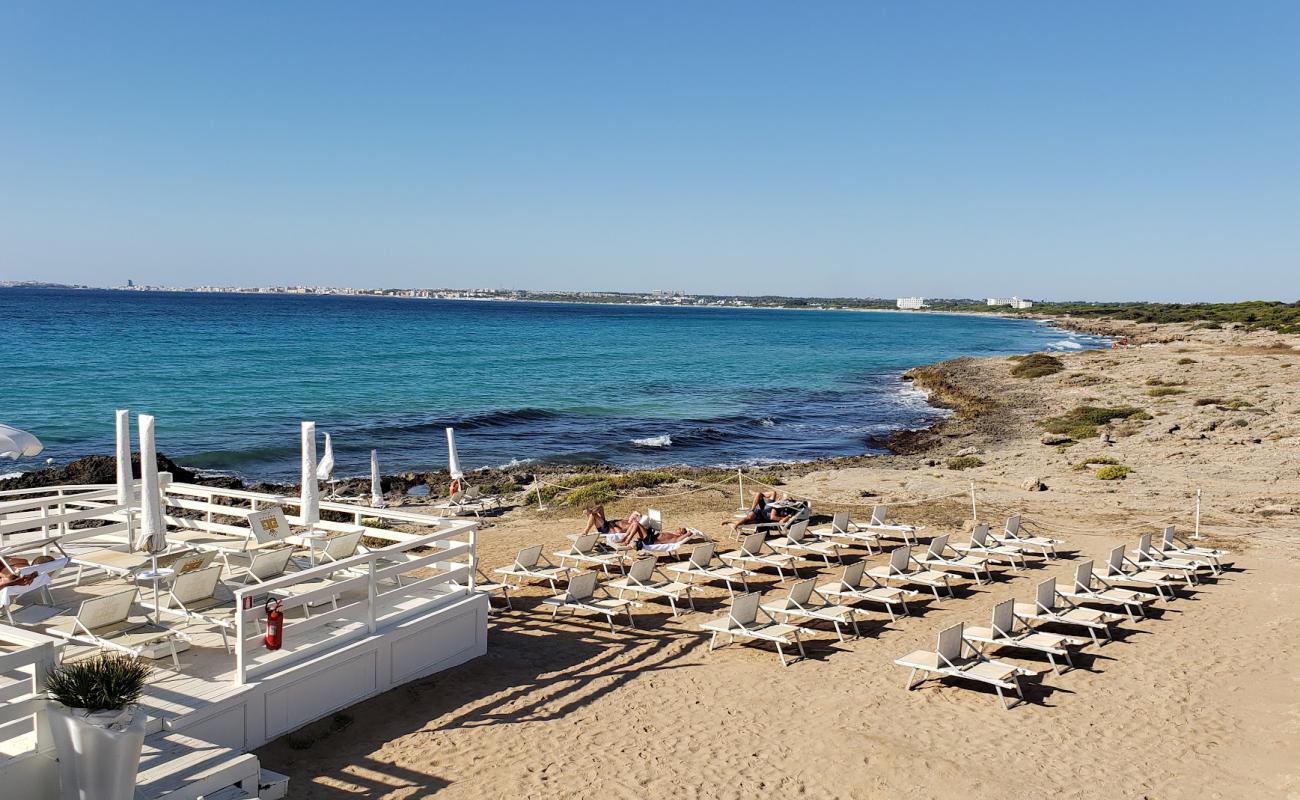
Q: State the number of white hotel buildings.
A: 2